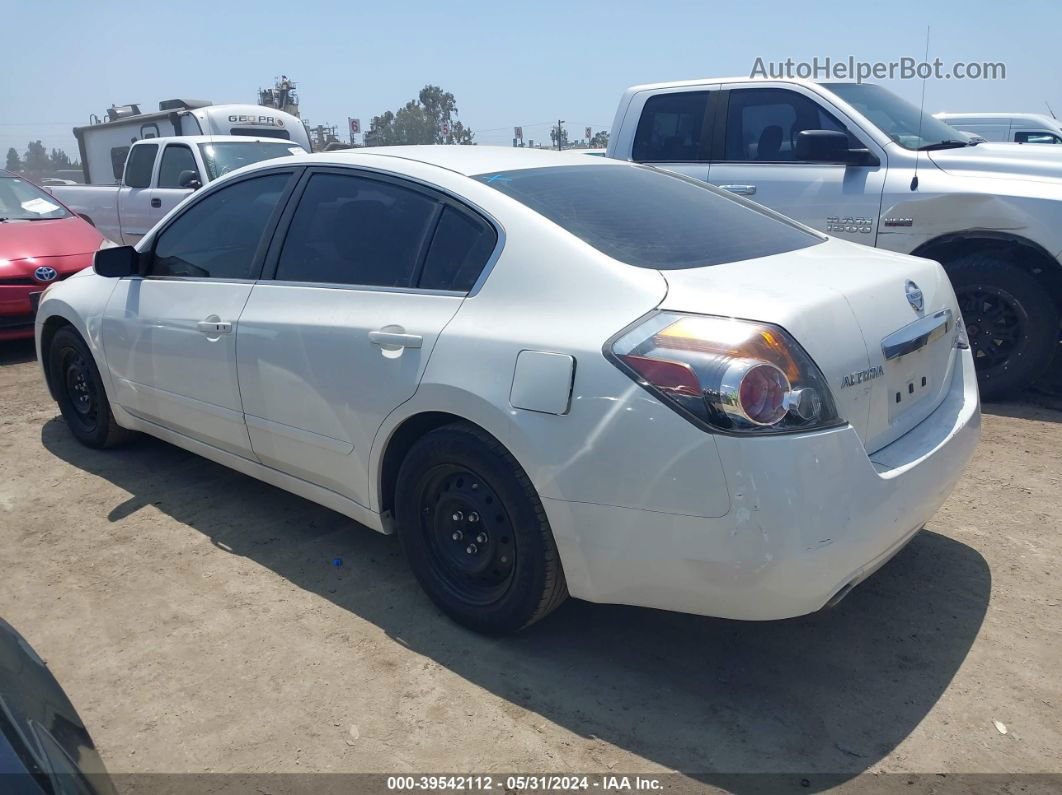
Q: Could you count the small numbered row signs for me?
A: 4